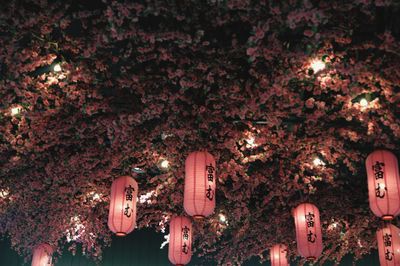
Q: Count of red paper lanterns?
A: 8